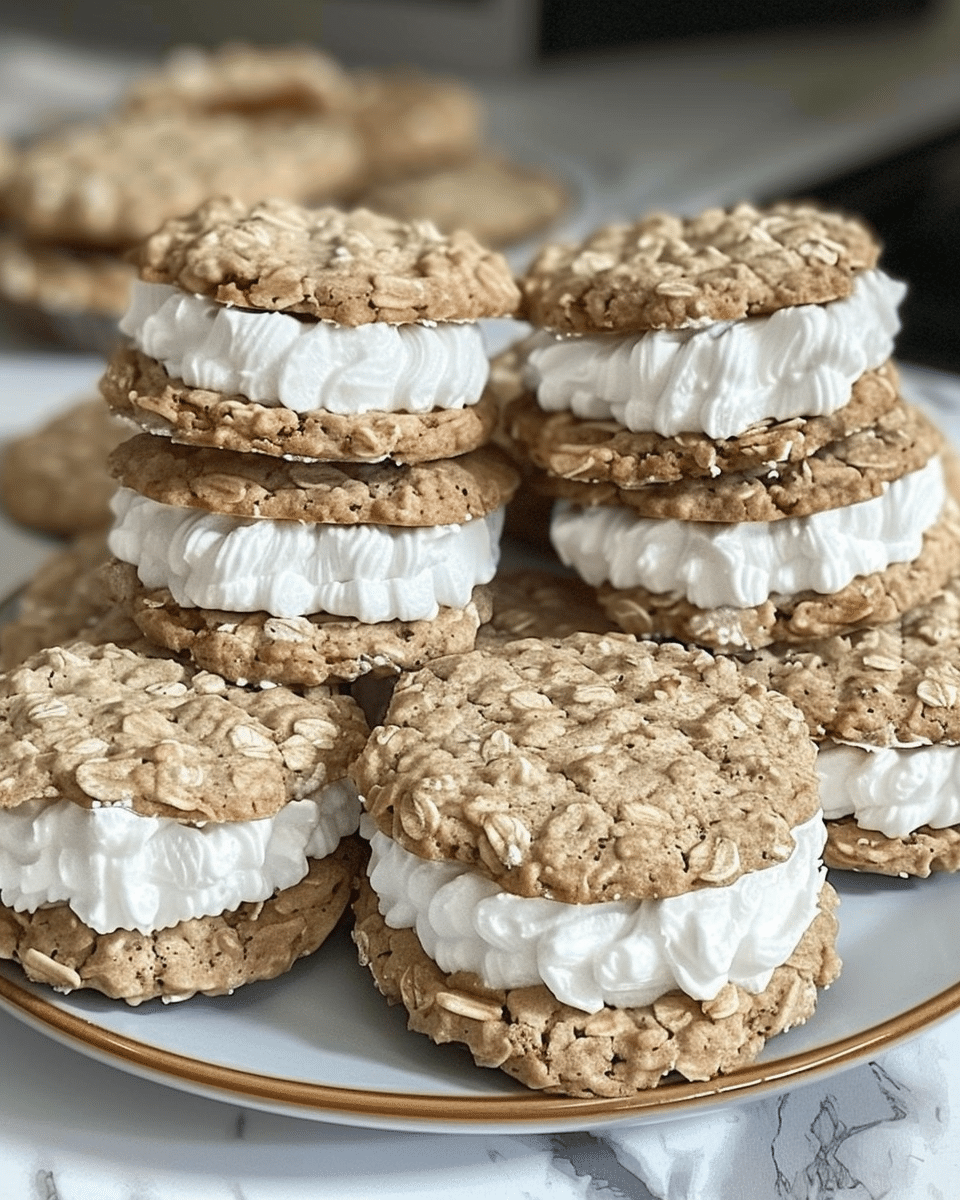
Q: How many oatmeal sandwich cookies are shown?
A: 7